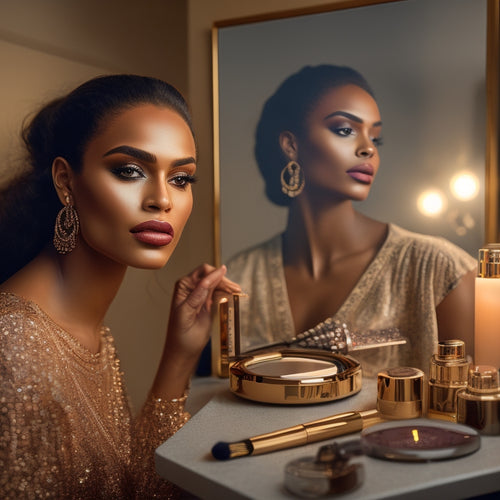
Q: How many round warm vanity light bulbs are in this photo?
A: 2